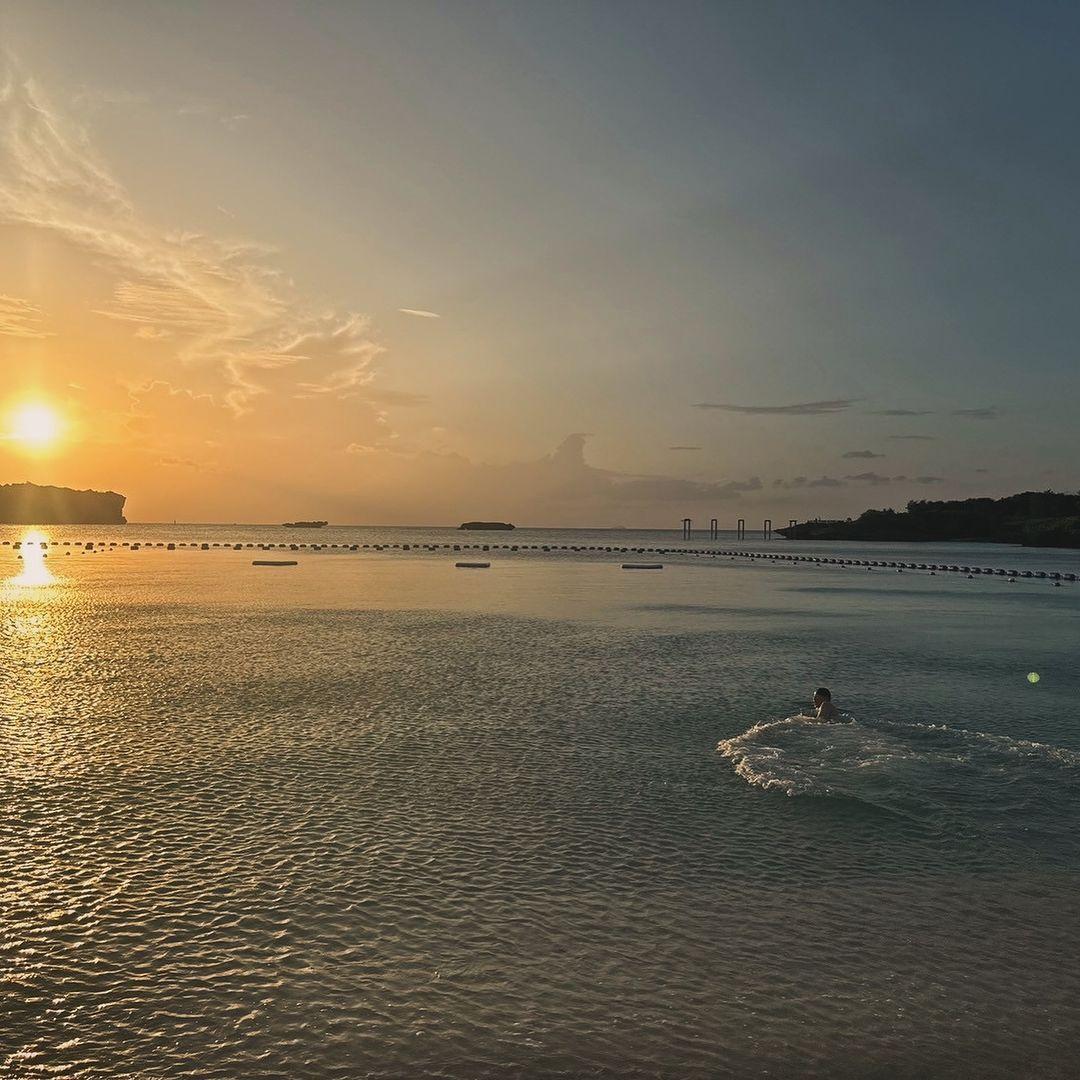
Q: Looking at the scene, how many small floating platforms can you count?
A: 3